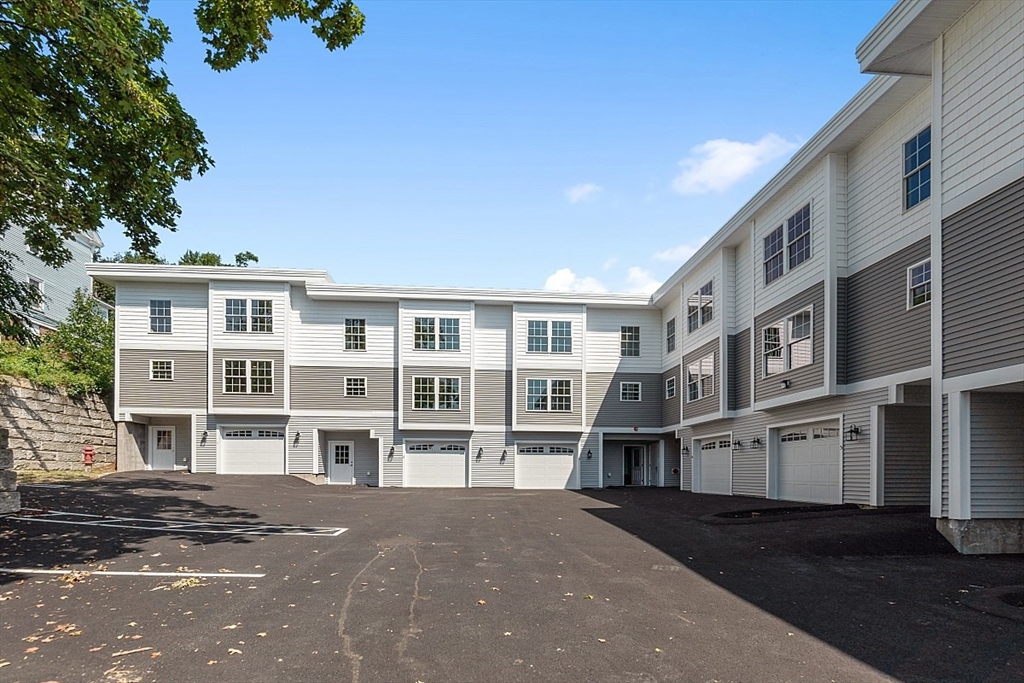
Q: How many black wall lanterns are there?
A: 10